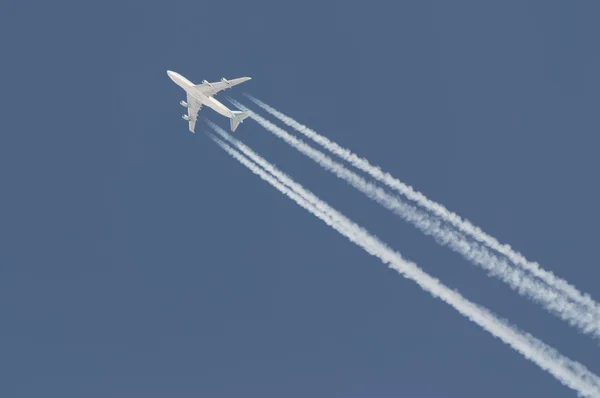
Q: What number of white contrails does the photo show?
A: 4